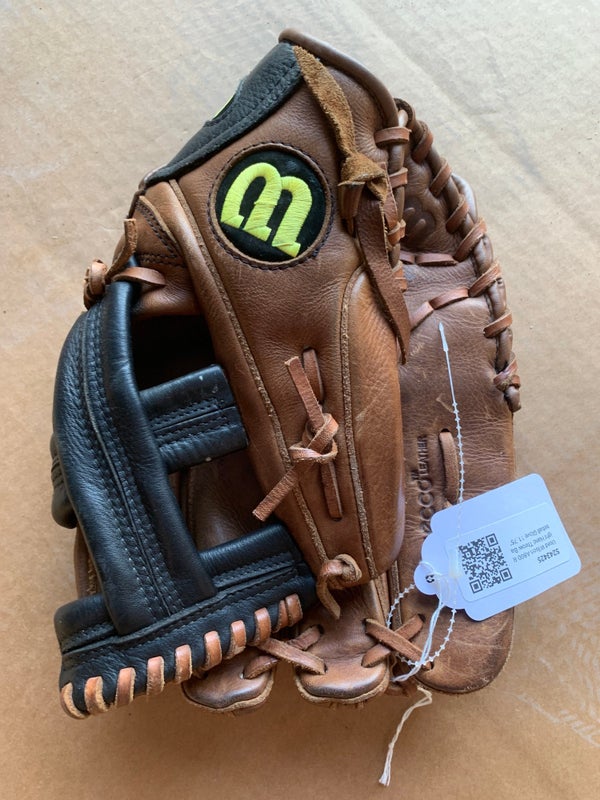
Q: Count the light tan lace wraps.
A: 10